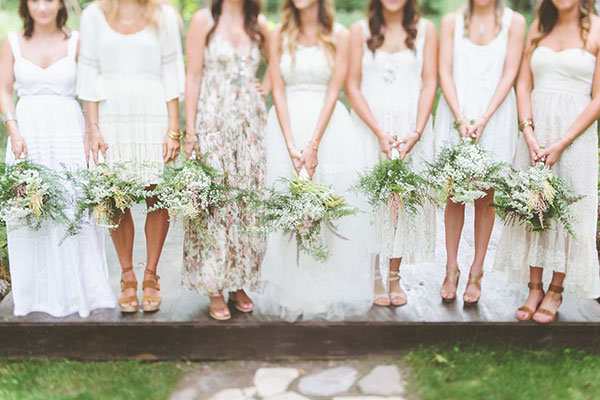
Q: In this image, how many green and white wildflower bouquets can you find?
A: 7